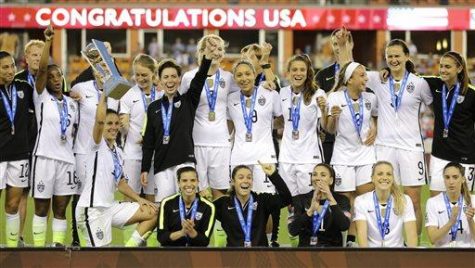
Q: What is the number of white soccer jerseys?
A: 11